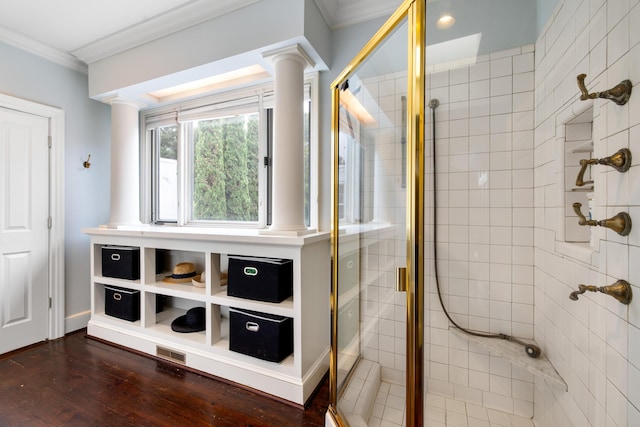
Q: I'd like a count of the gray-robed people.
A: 0